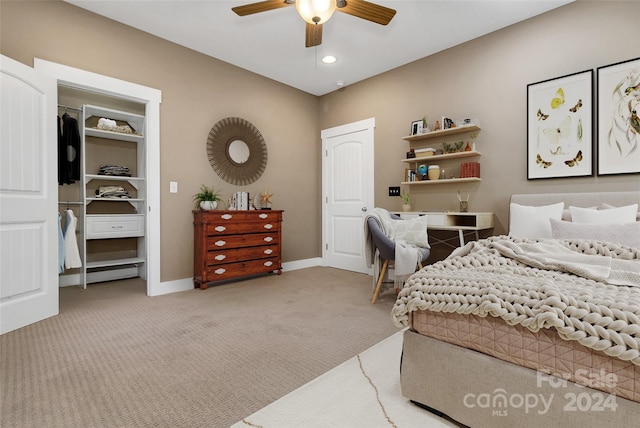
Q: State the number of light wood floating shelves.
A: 3